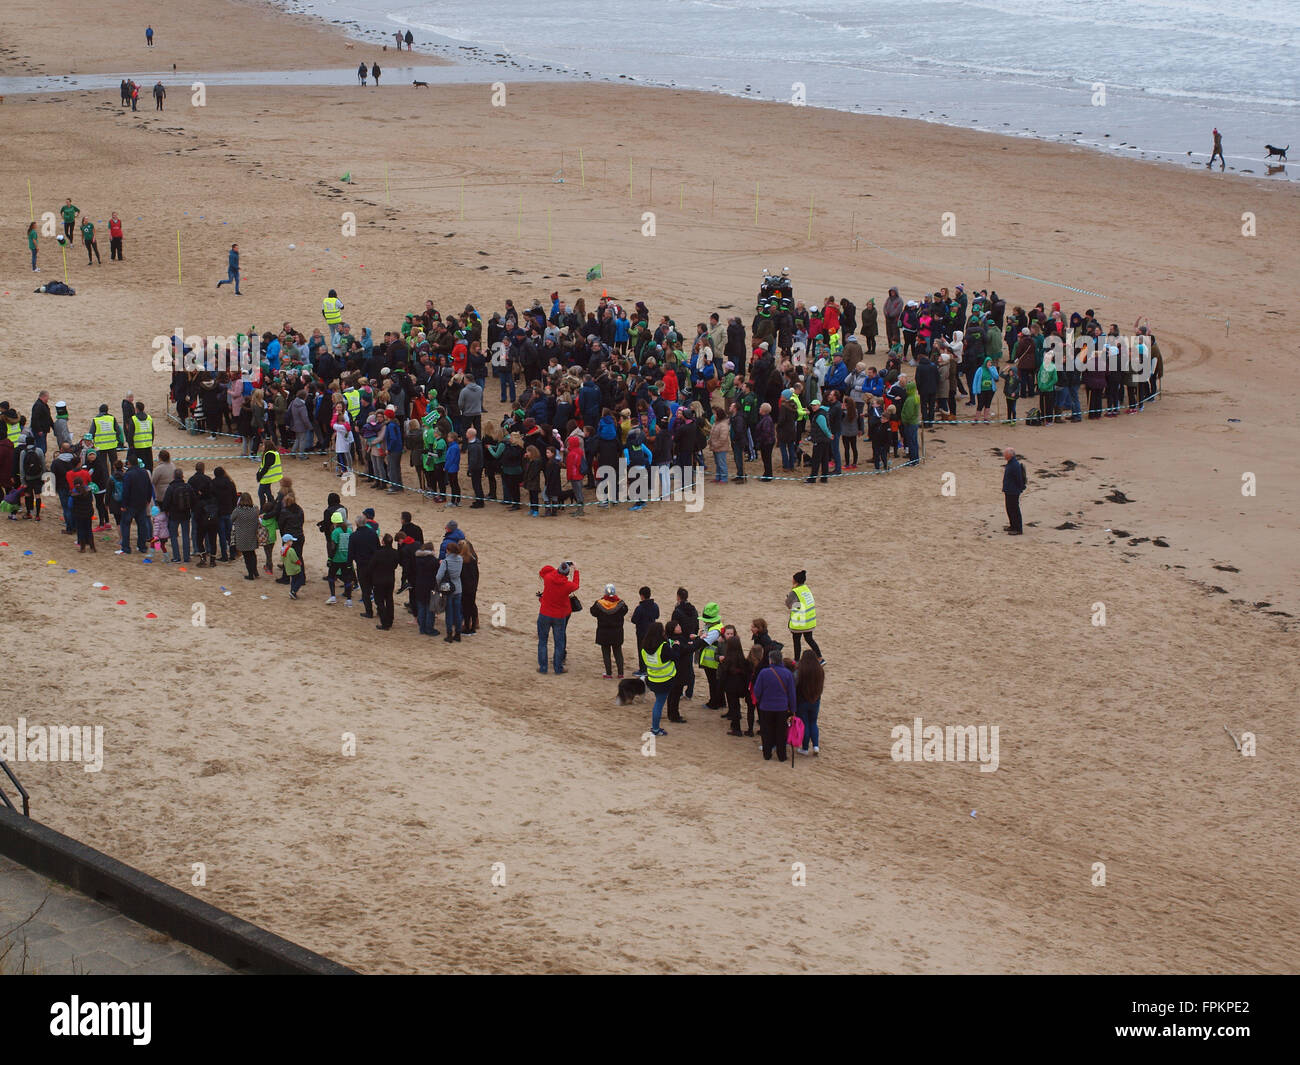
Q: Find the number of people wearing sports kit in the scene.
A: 4